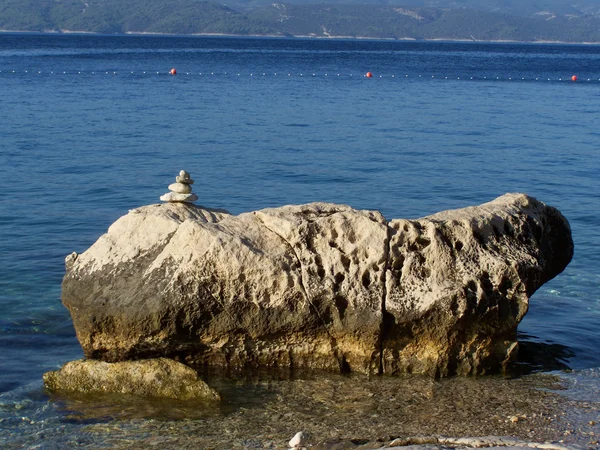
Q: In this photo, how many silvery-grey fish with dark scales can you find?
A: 0